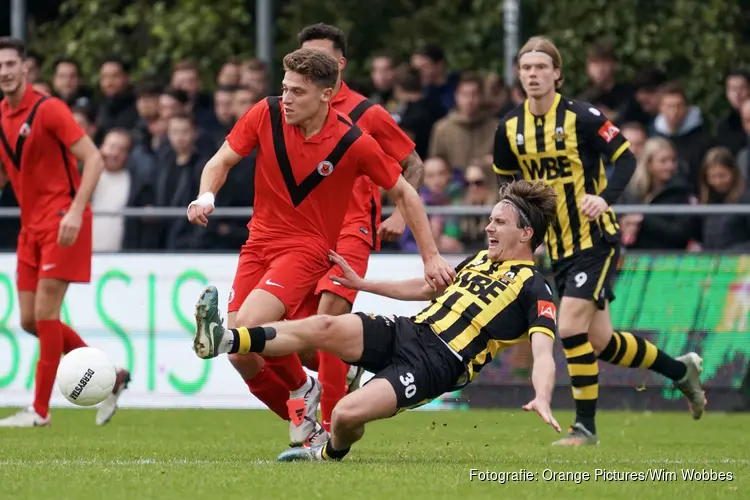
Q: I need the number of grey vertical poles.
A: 3